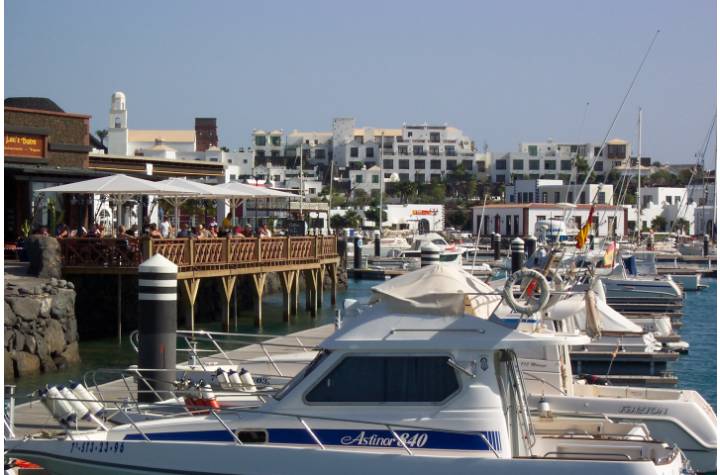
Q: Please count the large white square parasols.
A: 3